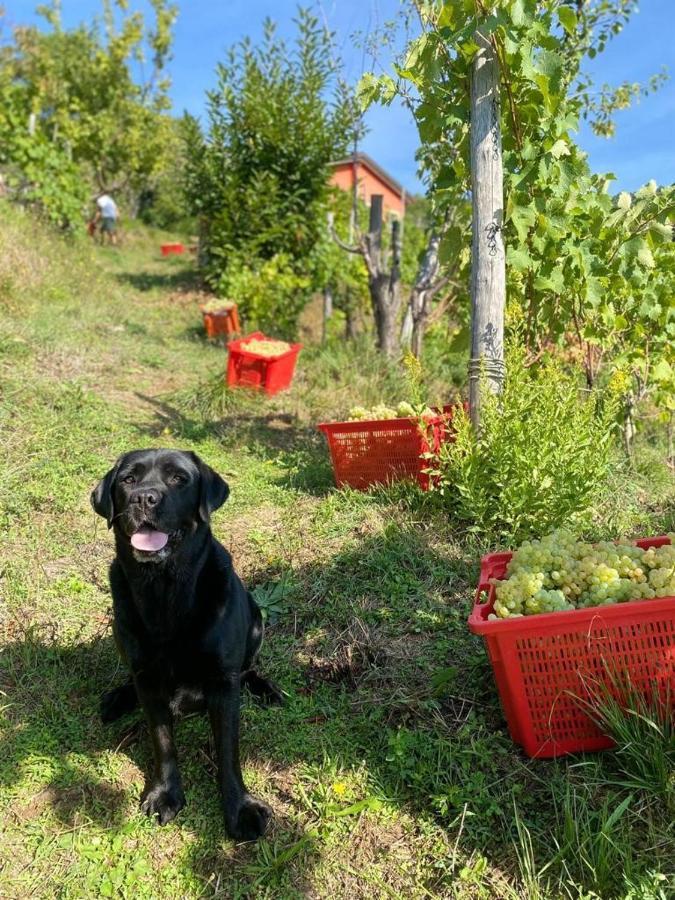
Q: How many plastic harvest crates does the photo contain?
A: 5